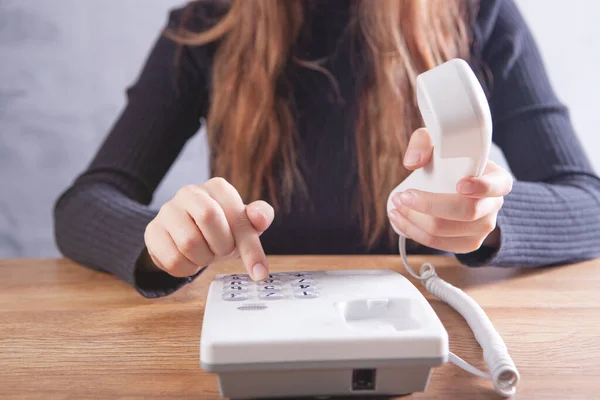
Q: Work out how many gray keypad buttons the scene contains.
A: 12